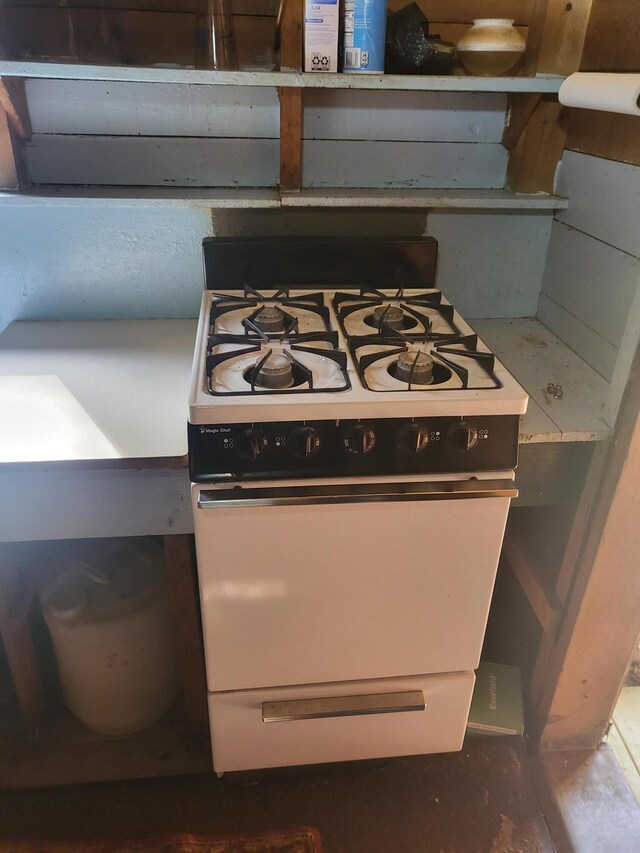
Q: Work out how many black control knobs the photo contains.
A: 5